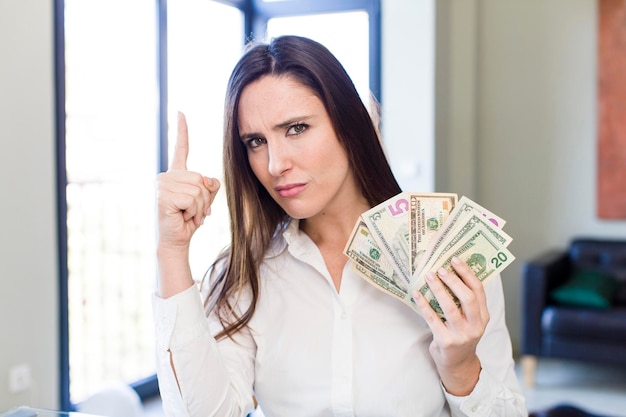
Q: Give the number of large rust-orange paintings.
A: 1